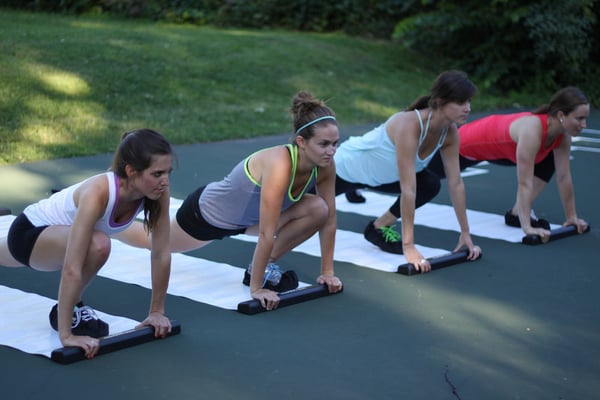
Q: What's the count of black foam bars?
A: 4